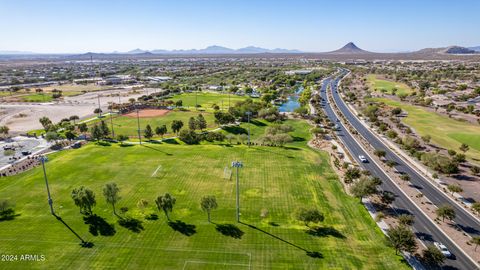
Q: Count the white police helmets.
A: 0